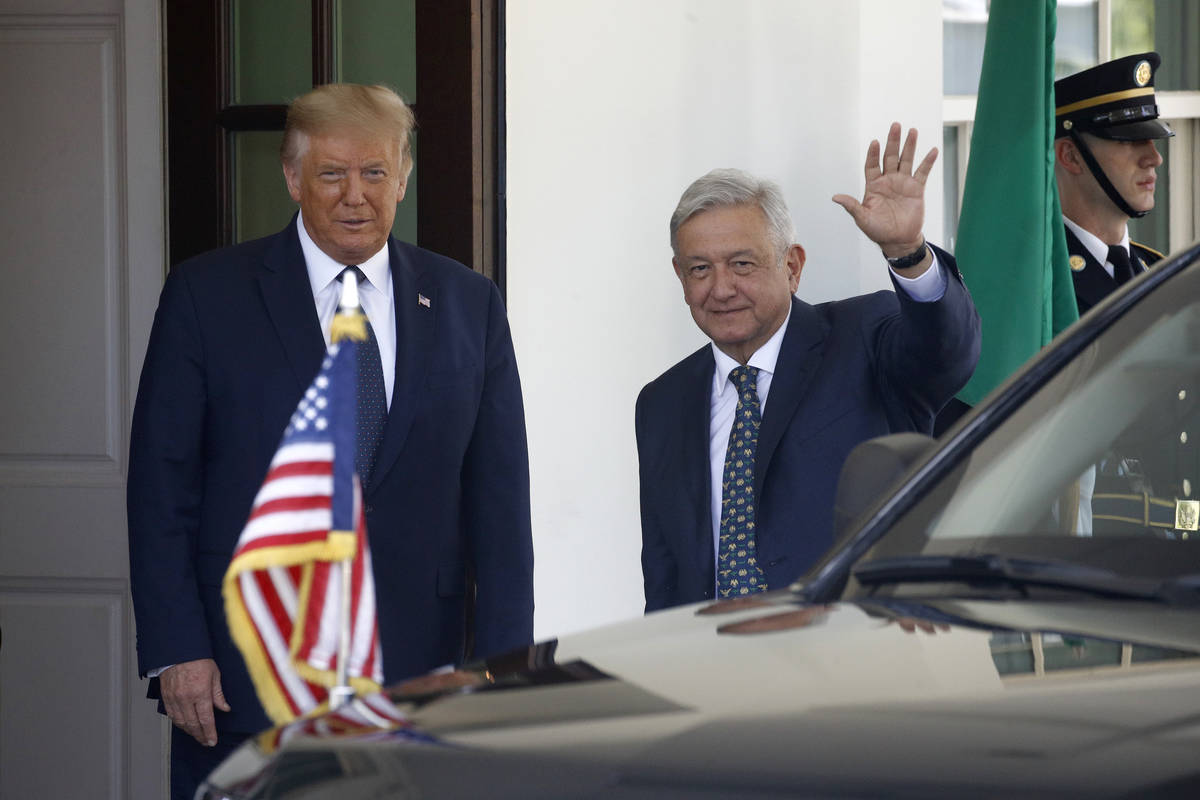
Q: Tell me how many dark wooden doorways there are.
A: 1